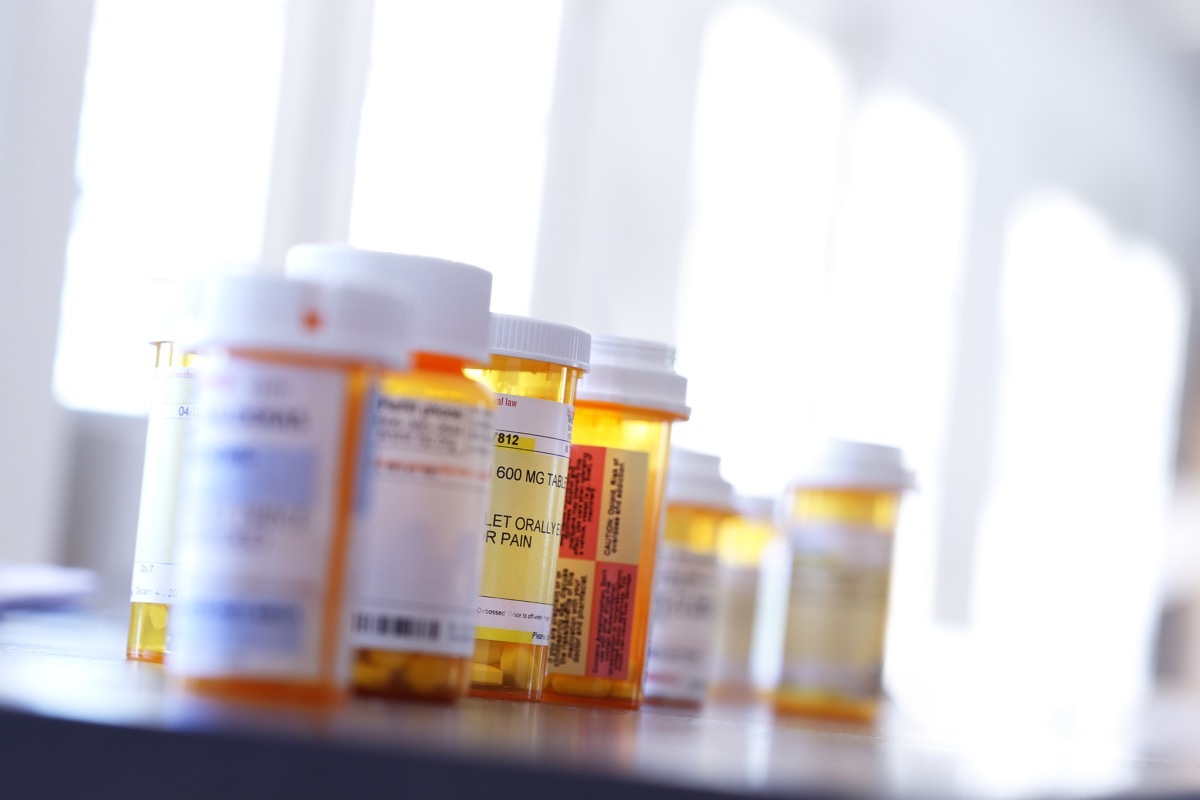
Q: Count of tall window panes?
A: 5